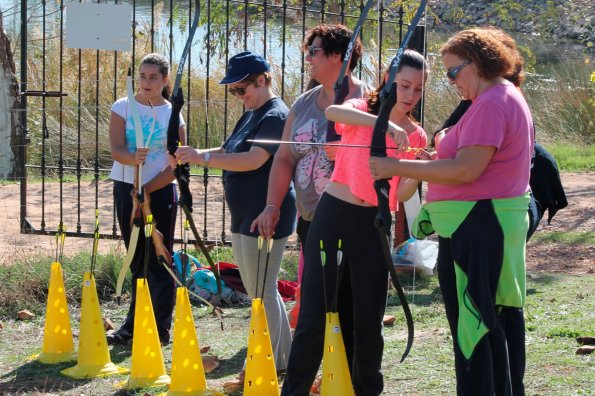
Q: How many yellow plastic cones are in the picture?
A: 6